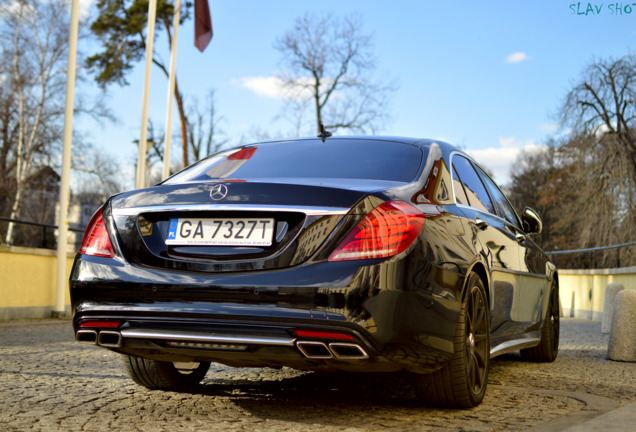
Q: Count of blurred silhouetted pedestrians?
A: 0